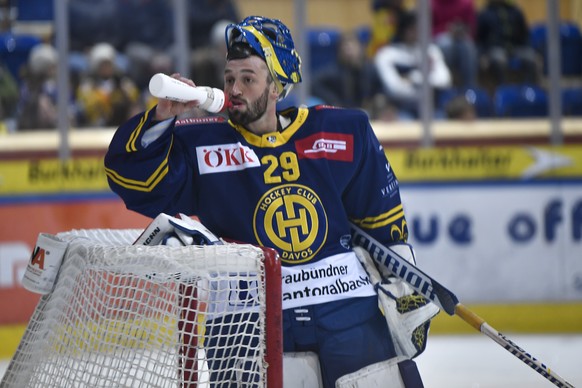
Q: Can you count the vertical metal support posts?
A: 5